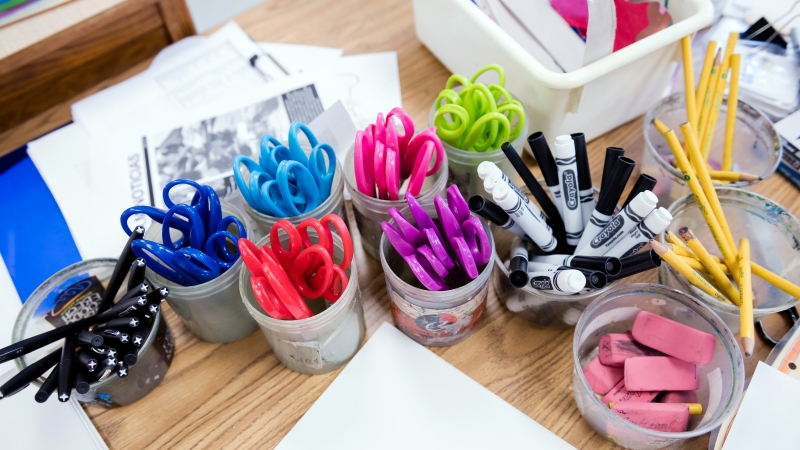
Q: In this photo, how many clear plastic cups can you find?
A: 11